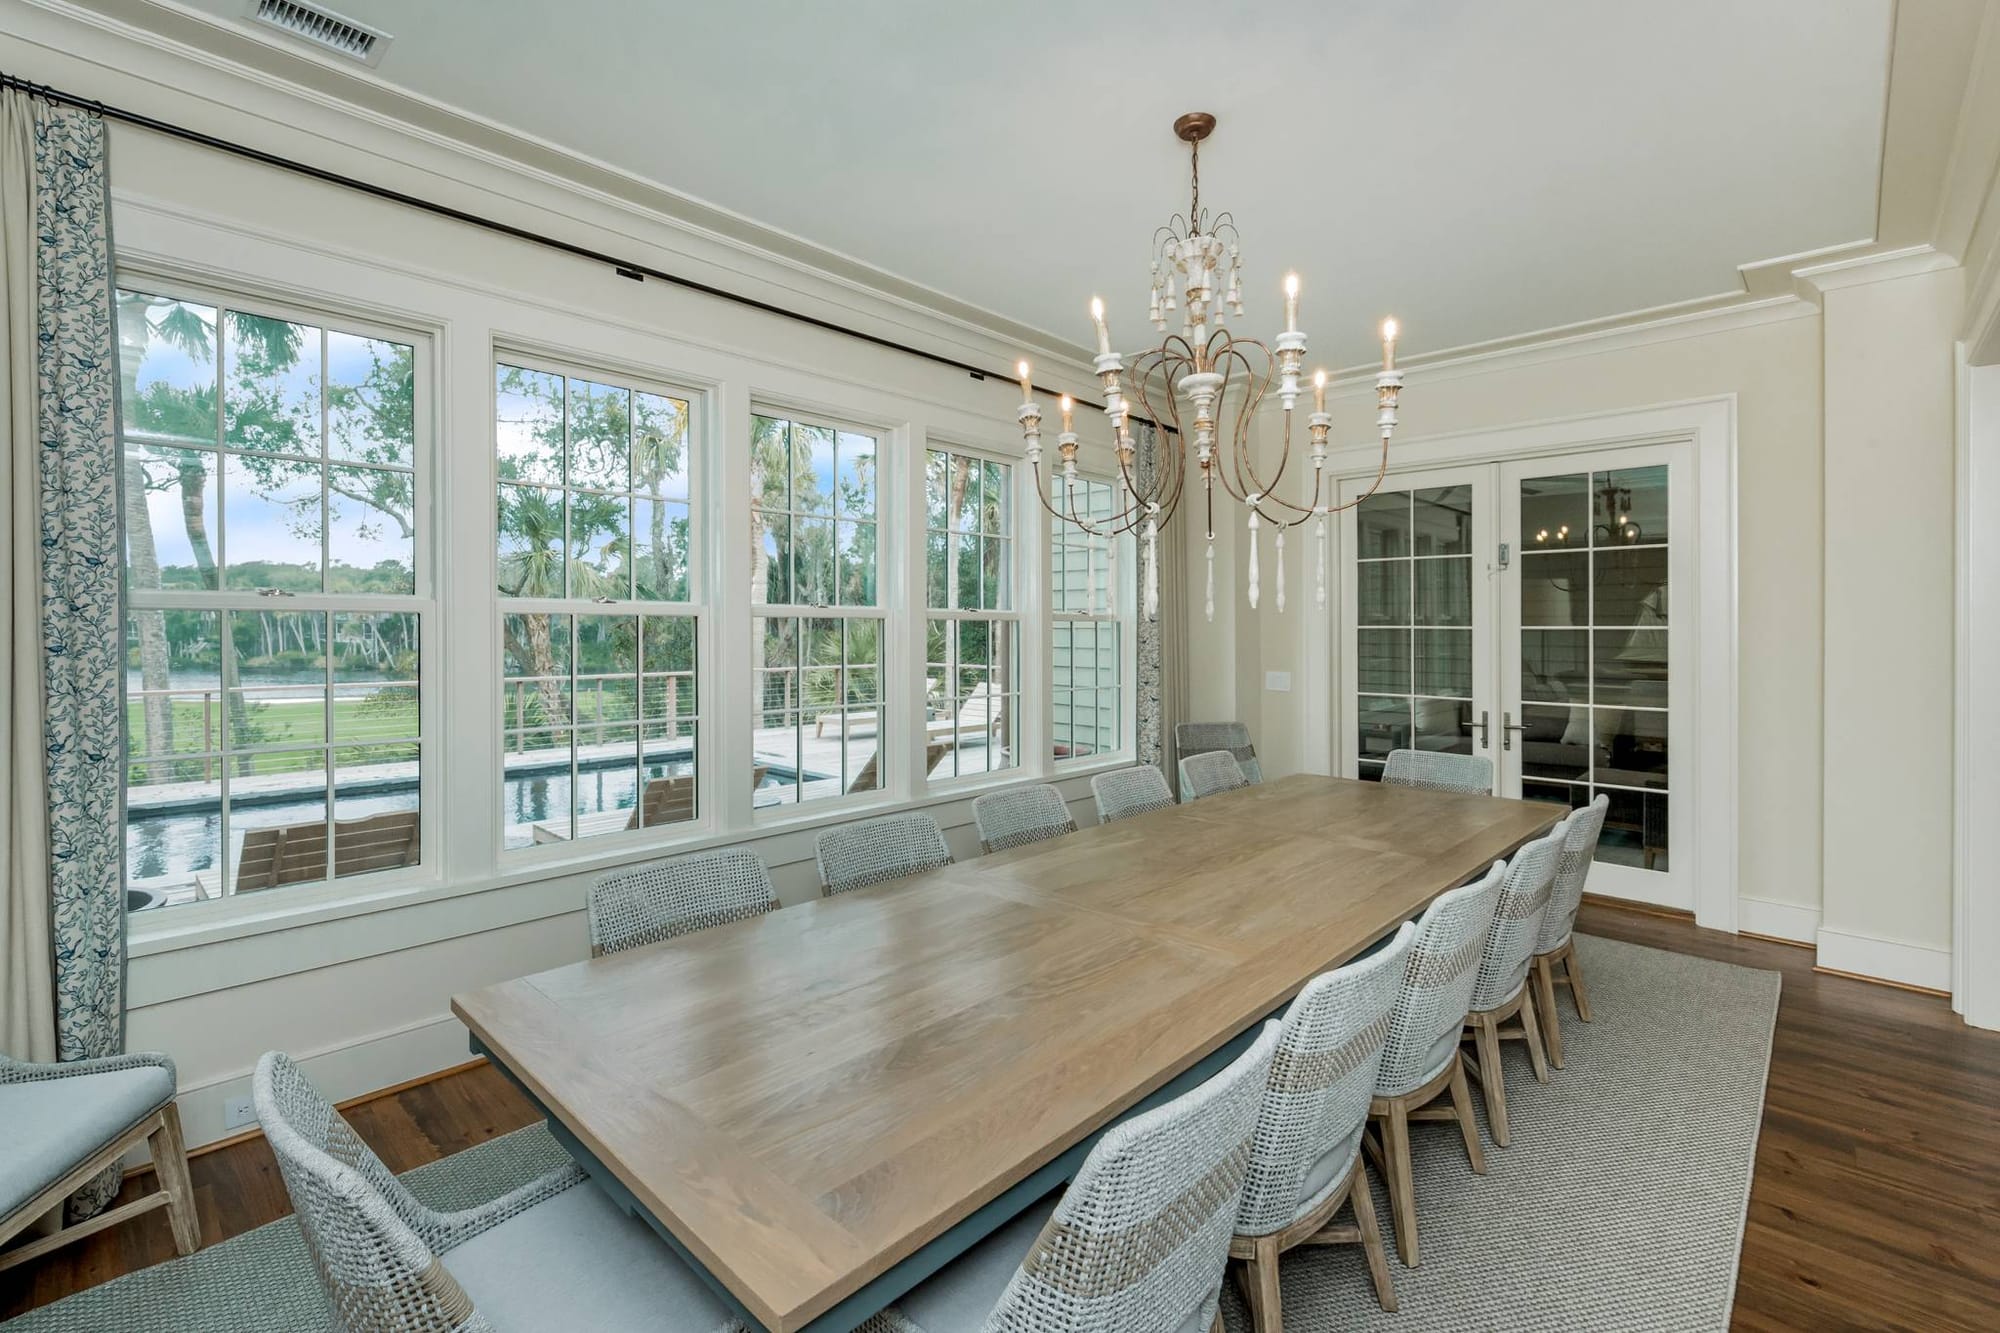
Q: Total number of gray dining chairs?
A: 14